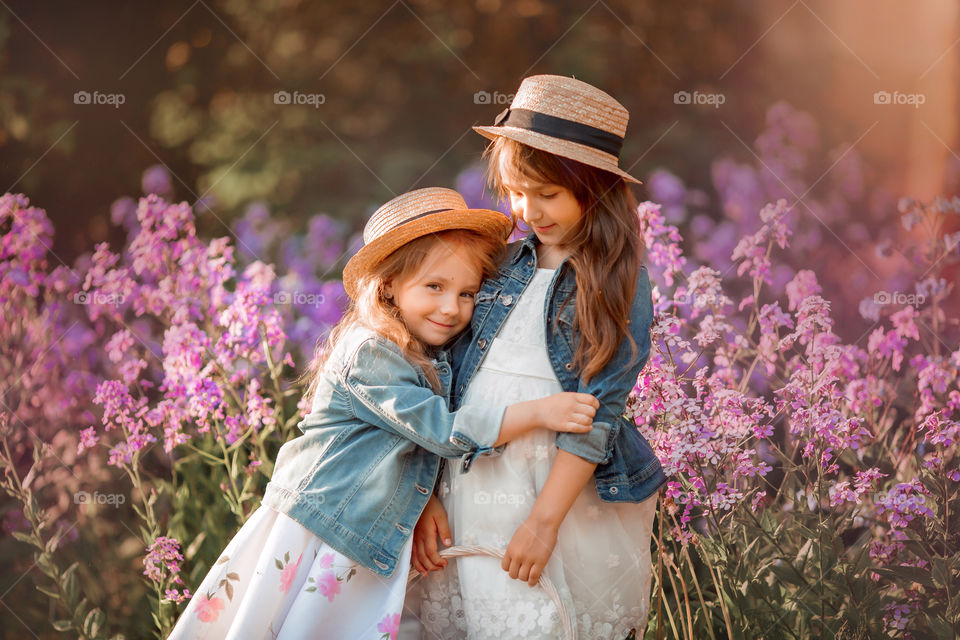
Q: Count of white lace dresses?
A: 1